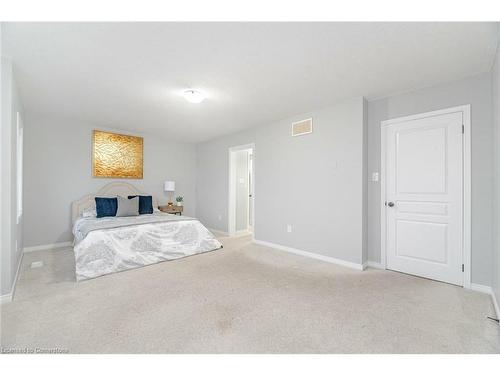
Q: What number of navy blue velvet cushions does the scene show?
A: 2